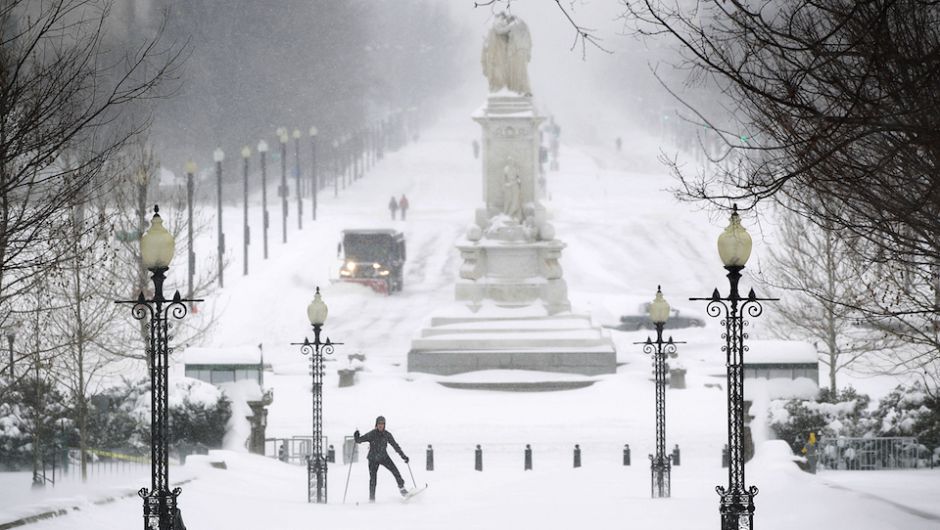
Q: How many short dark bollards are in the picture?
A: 9